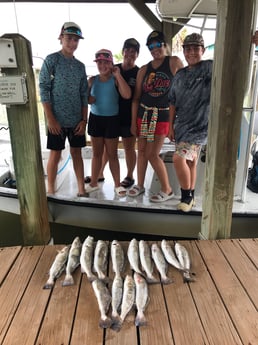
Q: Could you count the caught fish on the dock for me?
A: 14